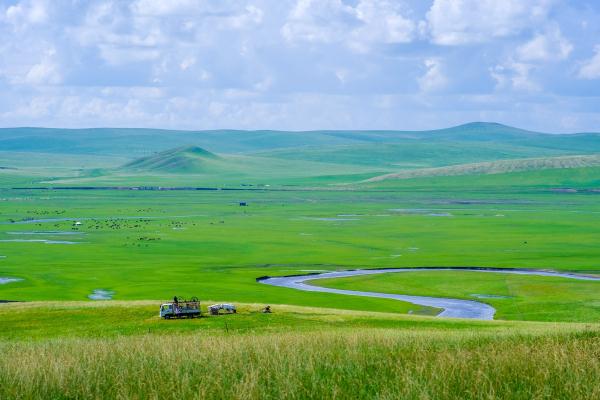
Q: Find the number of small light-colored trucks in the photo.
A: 1